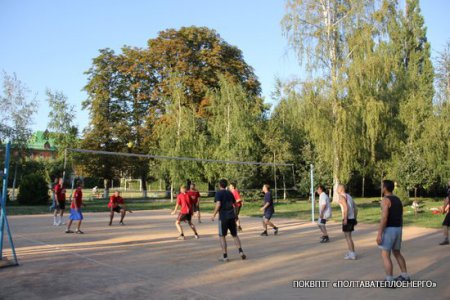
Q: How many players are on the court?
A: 12